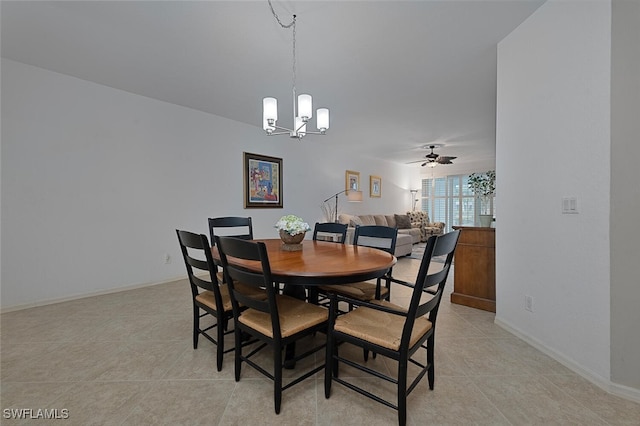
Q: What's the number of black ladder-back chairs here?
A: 6